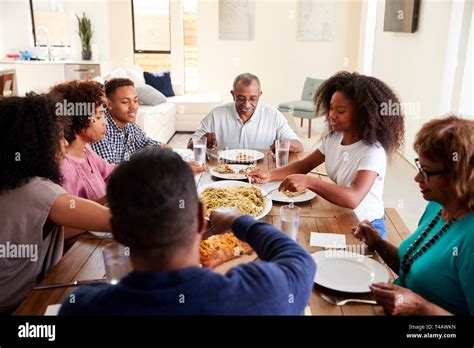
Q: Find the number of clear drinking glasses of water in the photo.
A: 4